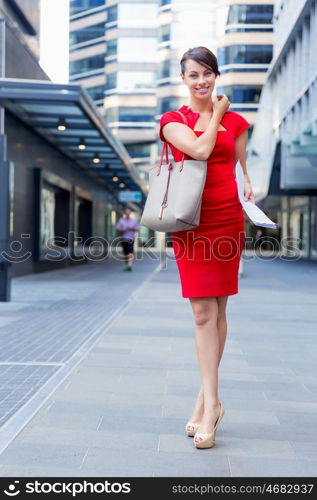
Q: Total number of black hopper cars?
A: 0